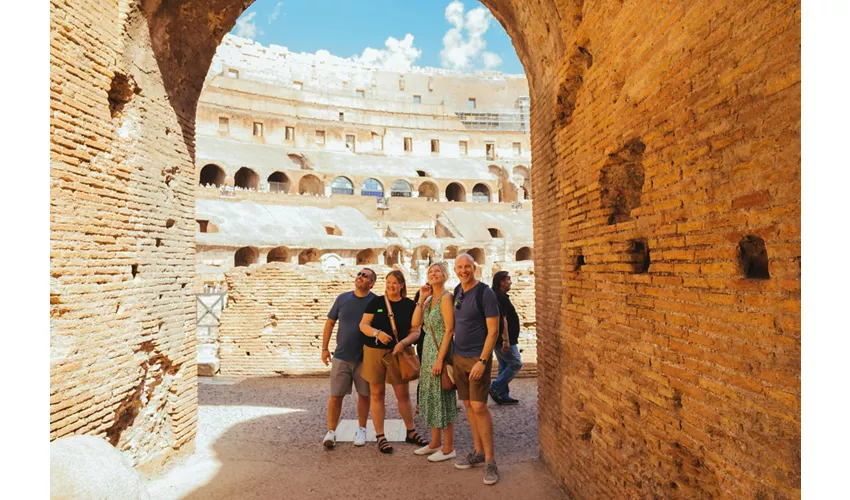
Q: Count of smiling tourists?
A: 4